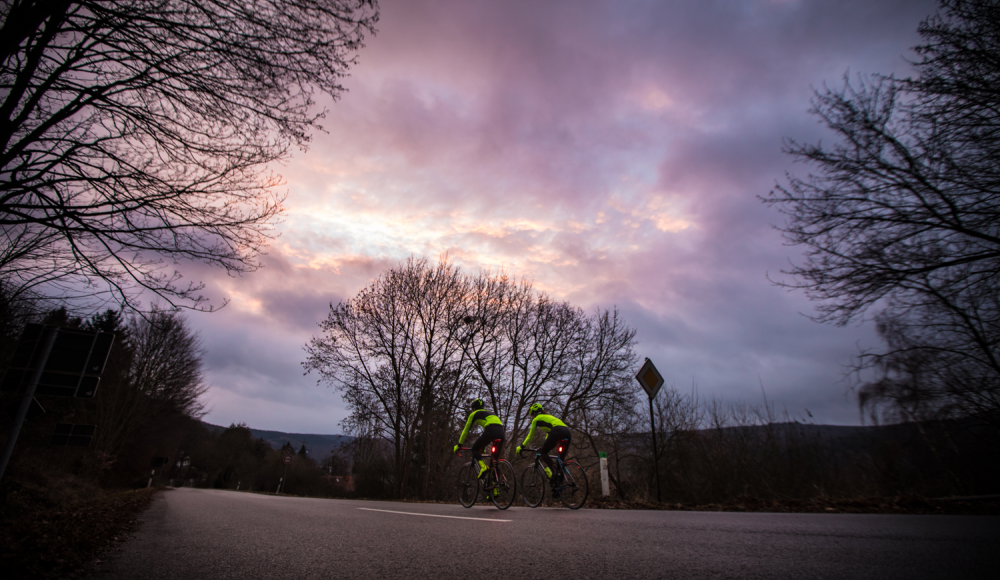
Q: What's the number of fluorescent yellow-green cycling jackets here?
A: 2